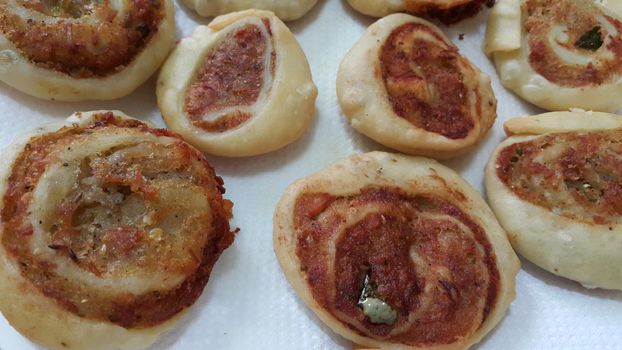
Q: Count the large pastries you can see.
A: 2